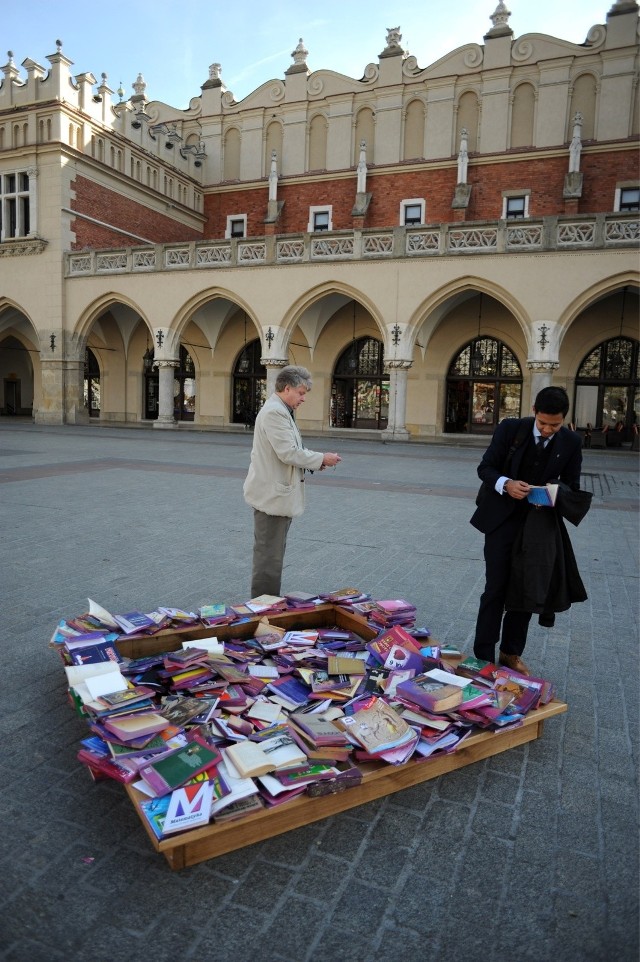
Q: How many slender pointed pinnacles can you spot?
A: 4